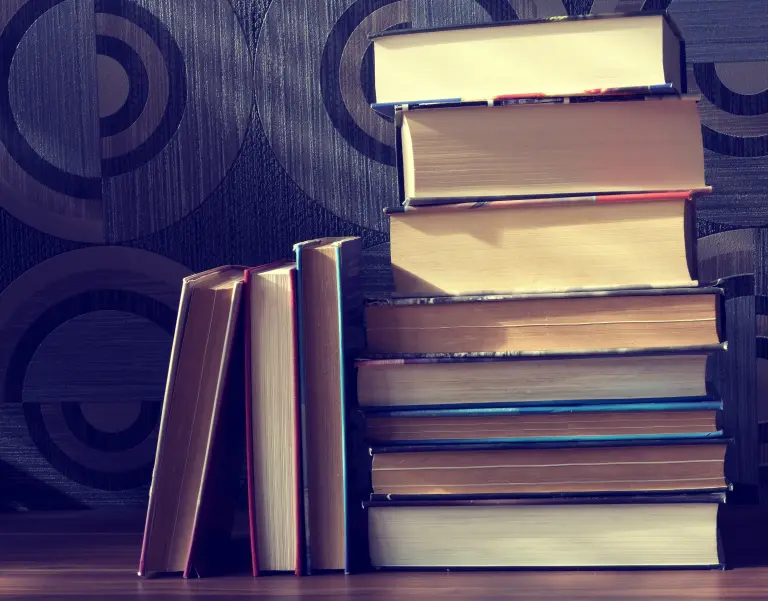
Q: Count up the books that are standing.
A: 3